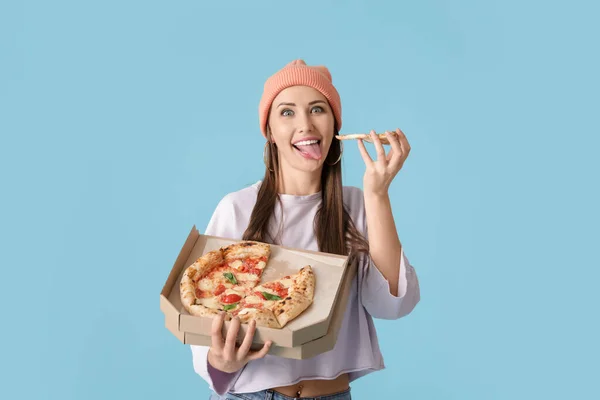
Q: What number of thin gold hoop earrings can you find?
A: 2